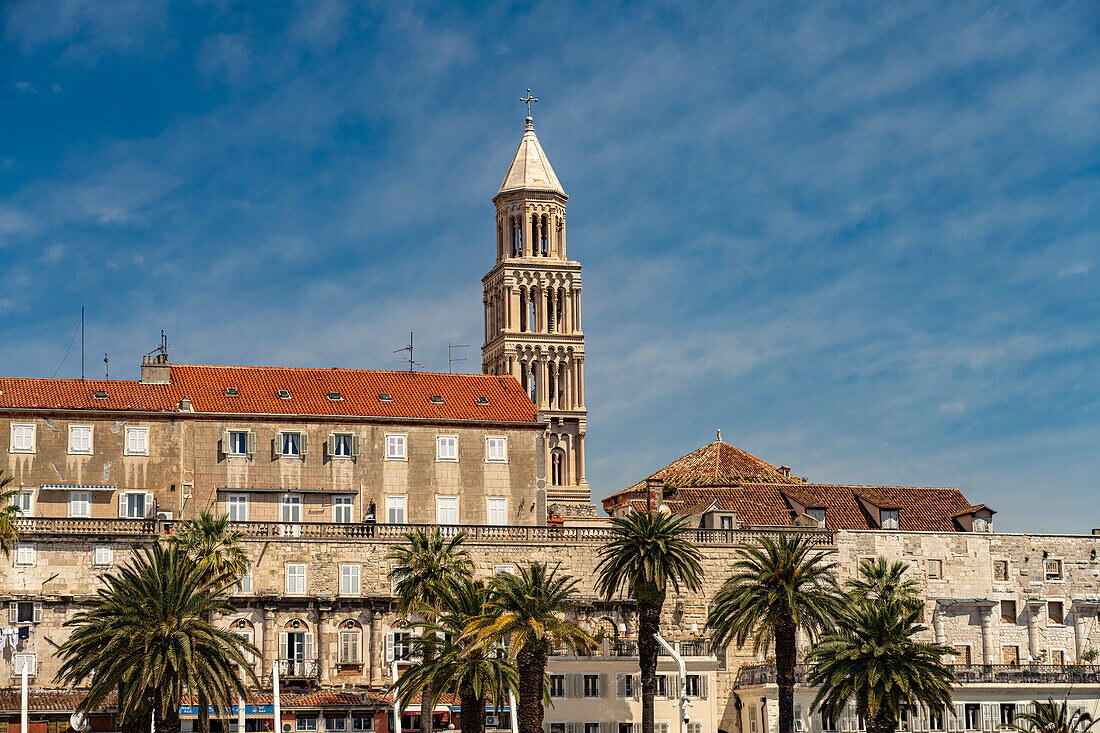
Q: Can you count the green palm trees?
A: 11